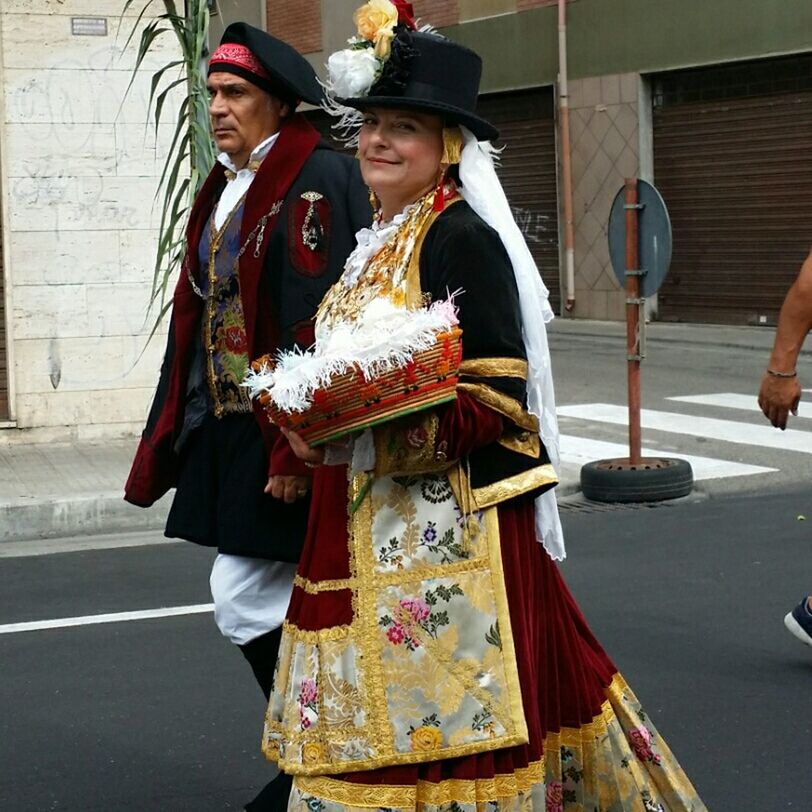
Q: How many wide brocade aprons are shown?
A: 1